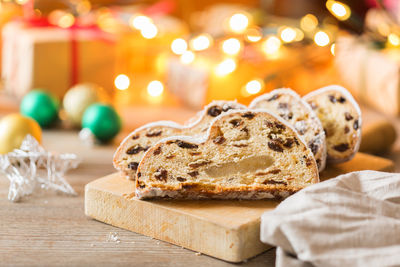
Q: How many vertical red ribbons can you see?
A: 1